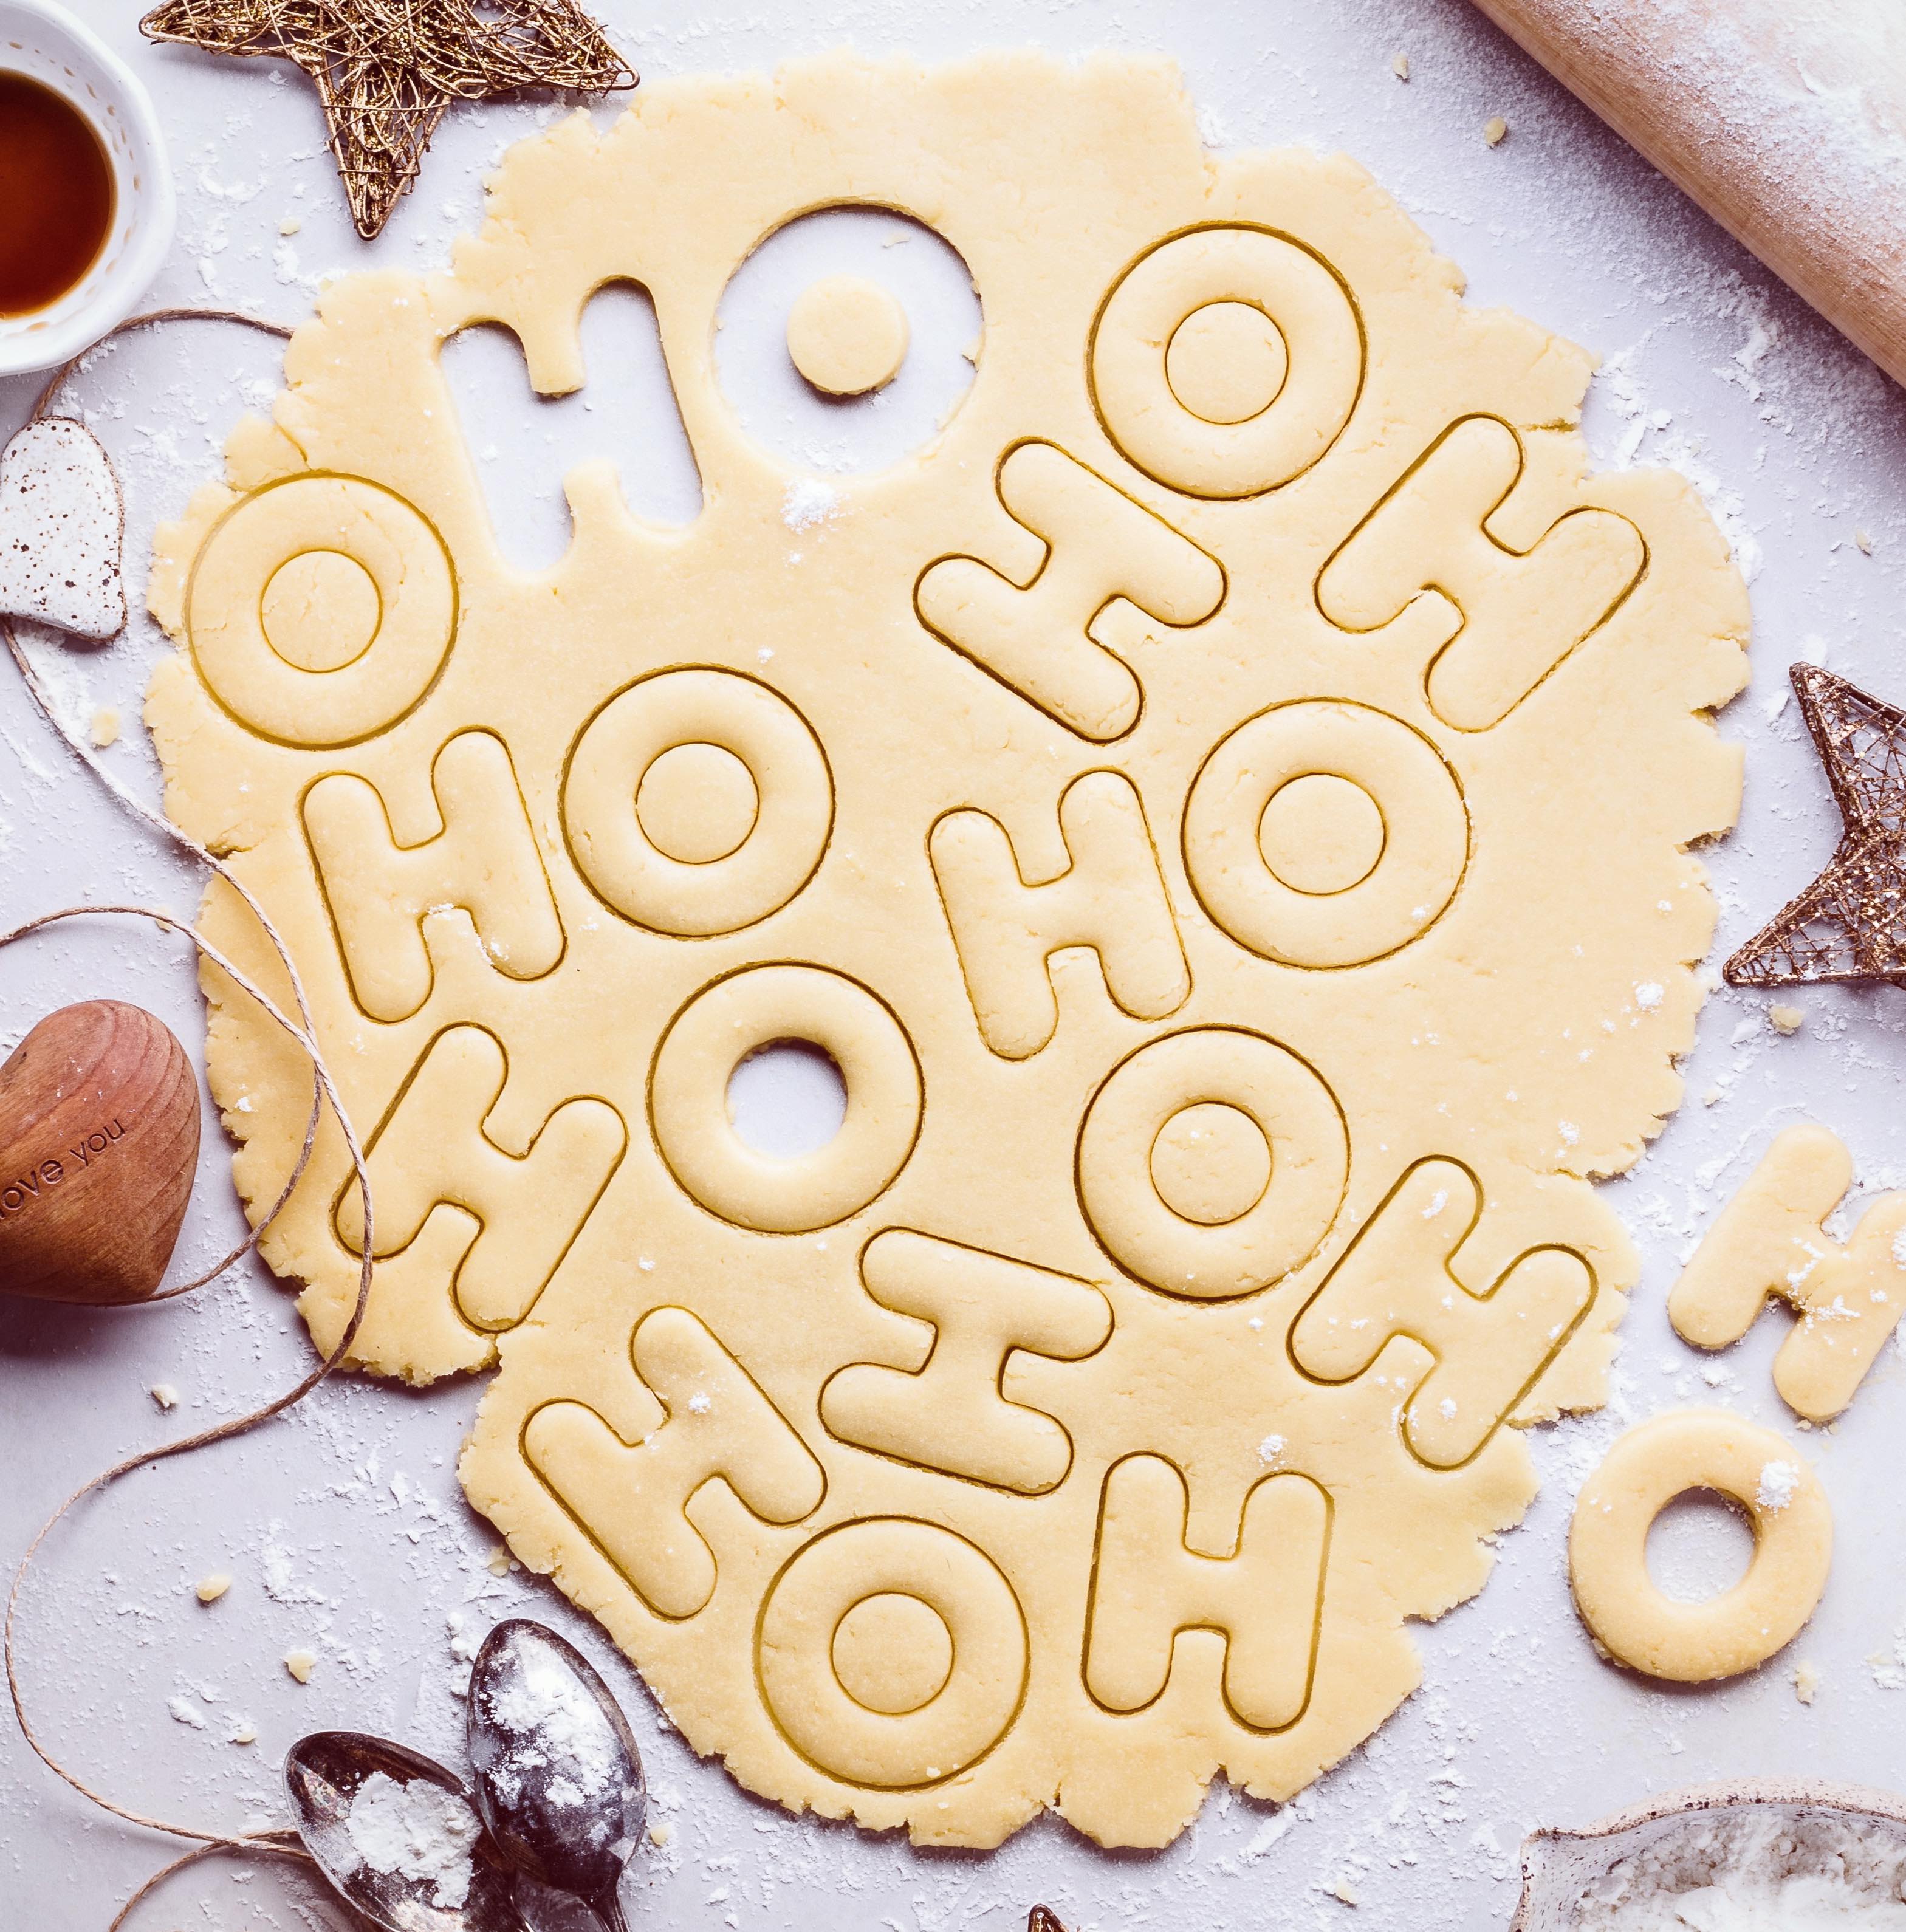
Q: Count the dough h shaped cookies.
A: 10